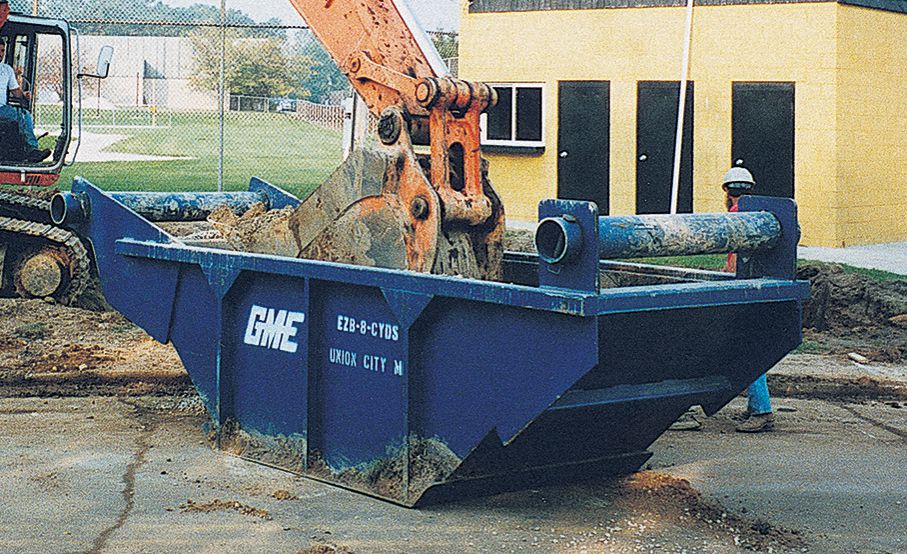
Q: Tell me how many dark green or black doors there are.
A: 3